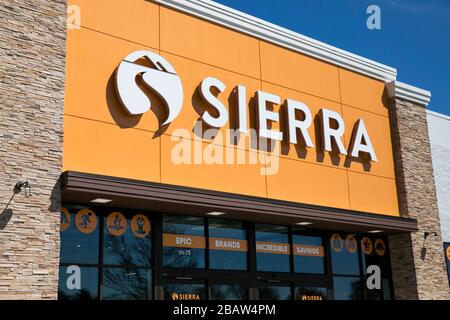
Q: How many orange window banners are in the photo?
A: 4